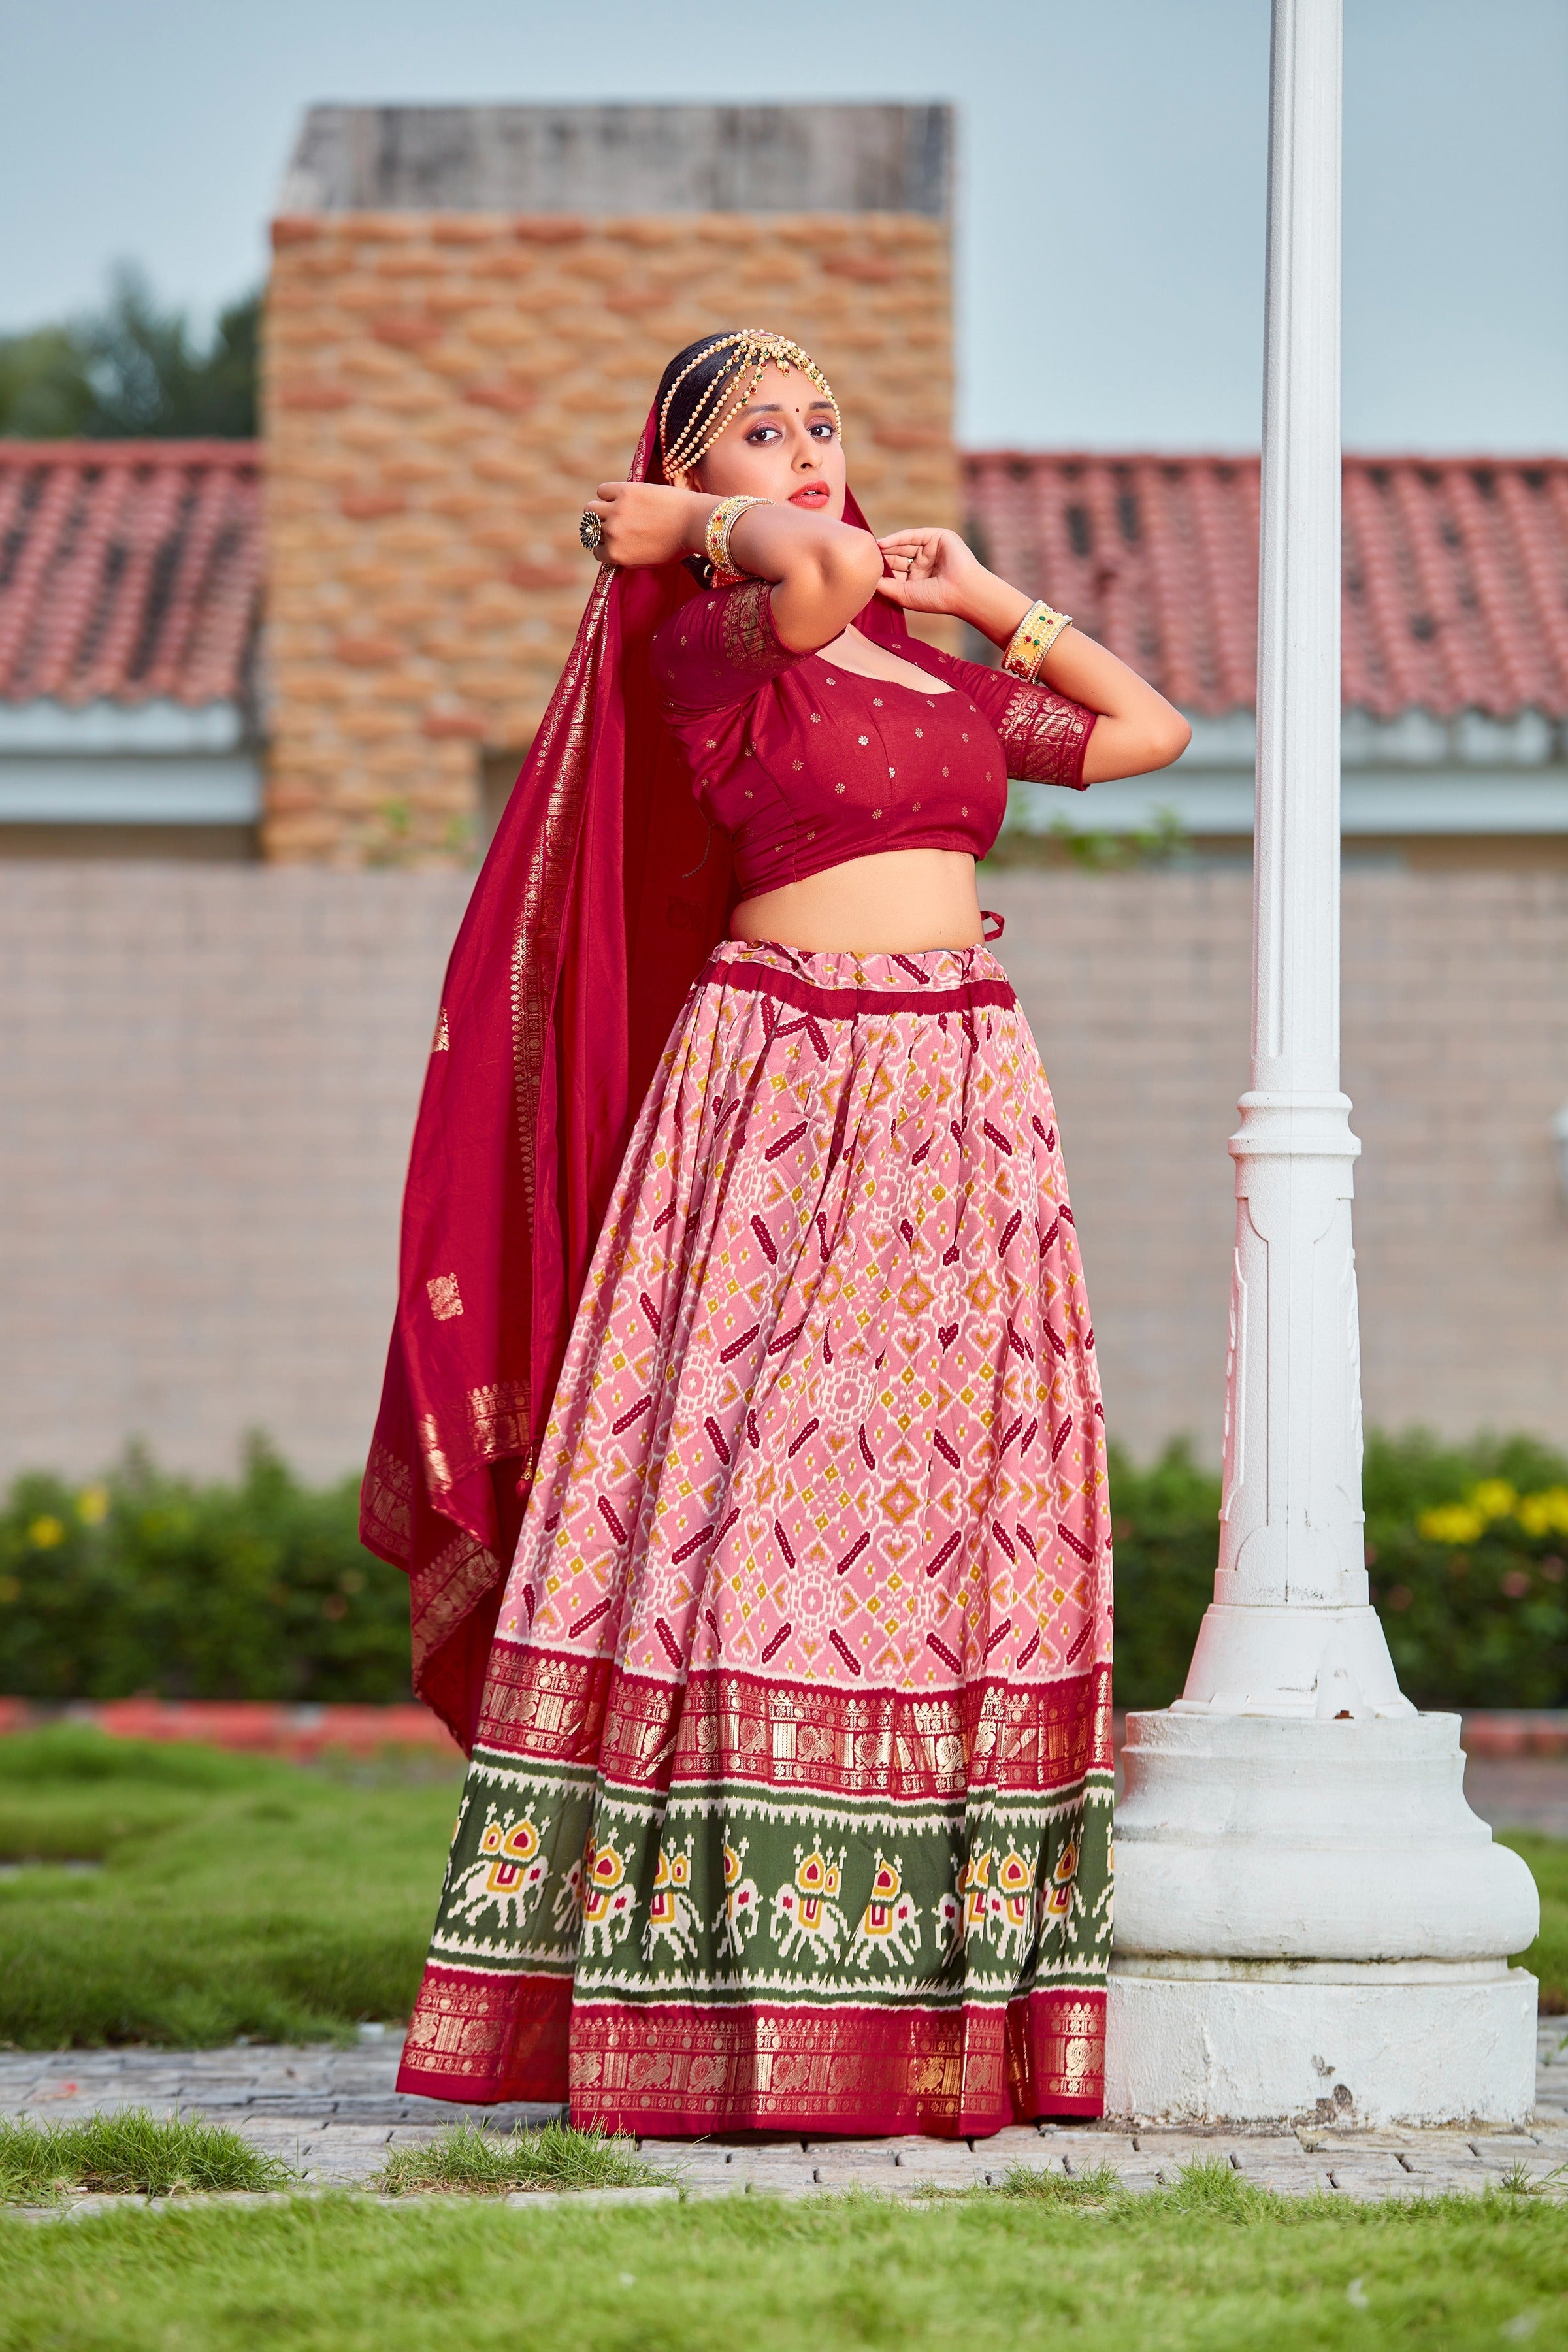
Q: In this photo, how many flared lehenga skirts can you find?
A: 1